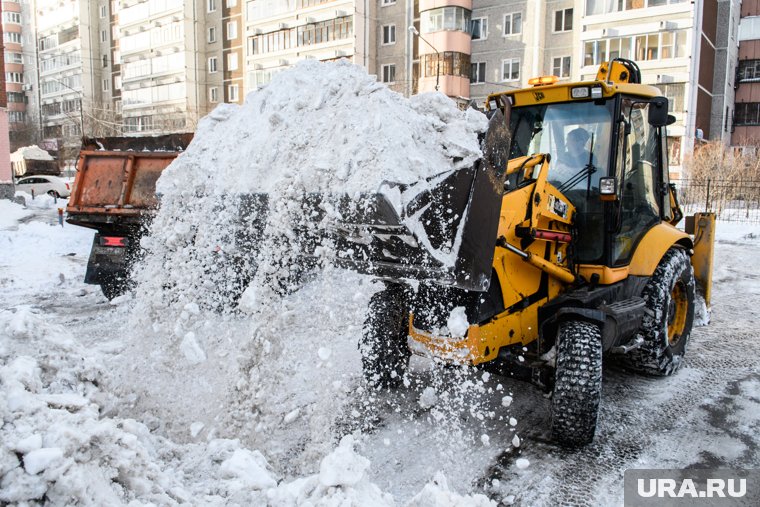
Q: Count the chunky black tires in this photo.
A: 3